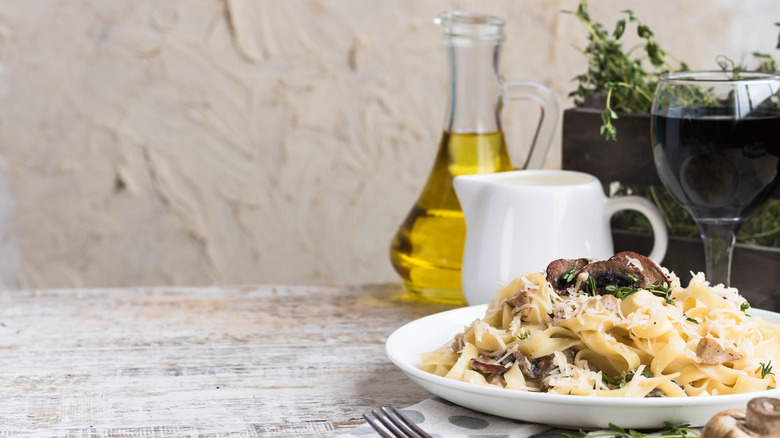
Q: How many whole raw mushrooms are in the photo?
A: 1